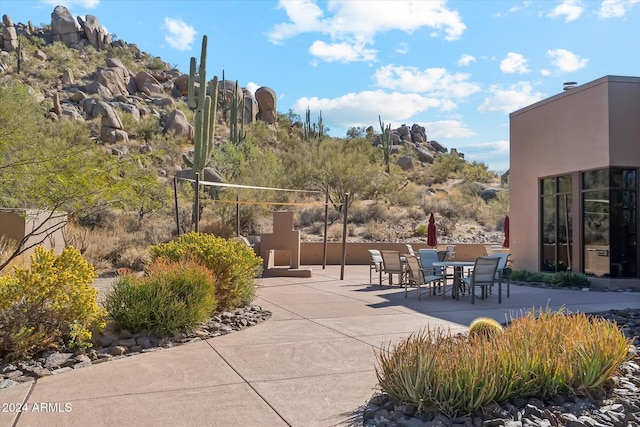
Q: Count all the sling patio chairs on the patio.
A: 8